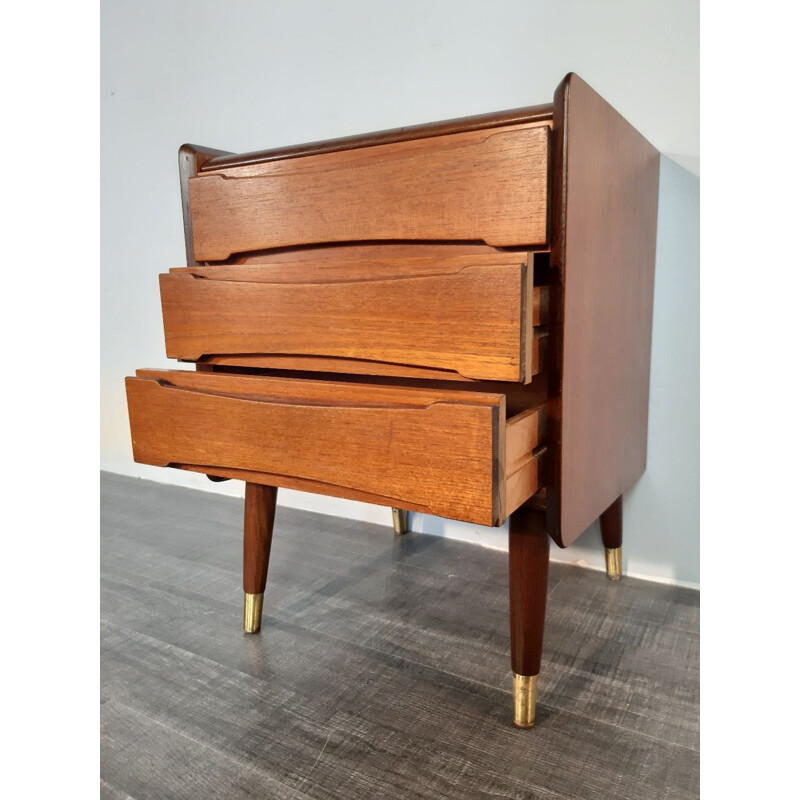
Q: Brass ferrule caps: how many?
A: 4